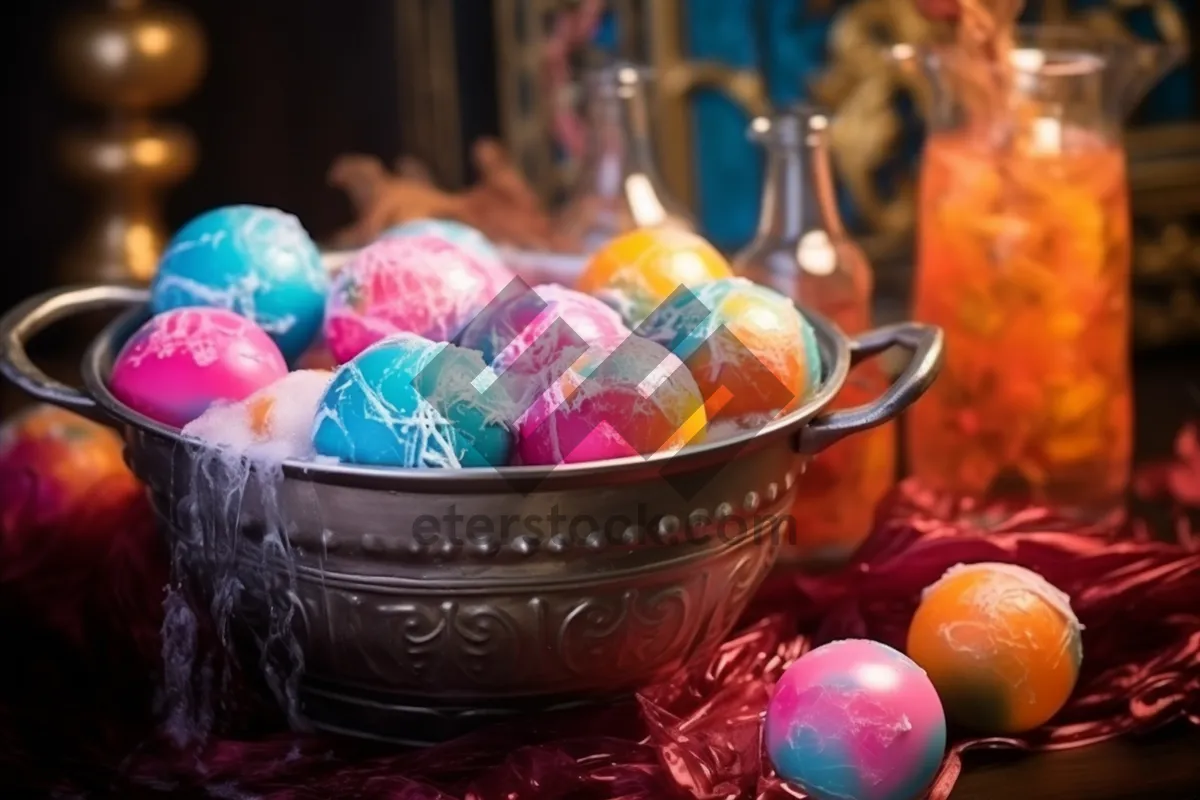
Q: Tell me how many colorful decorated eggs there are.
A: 12